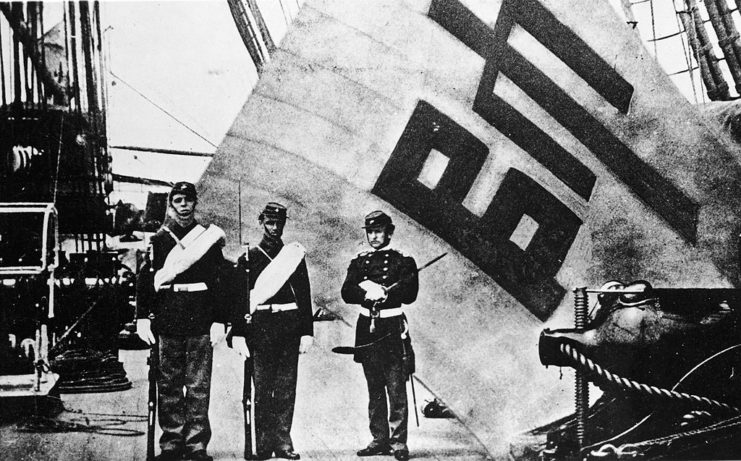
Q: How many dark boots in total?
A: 6